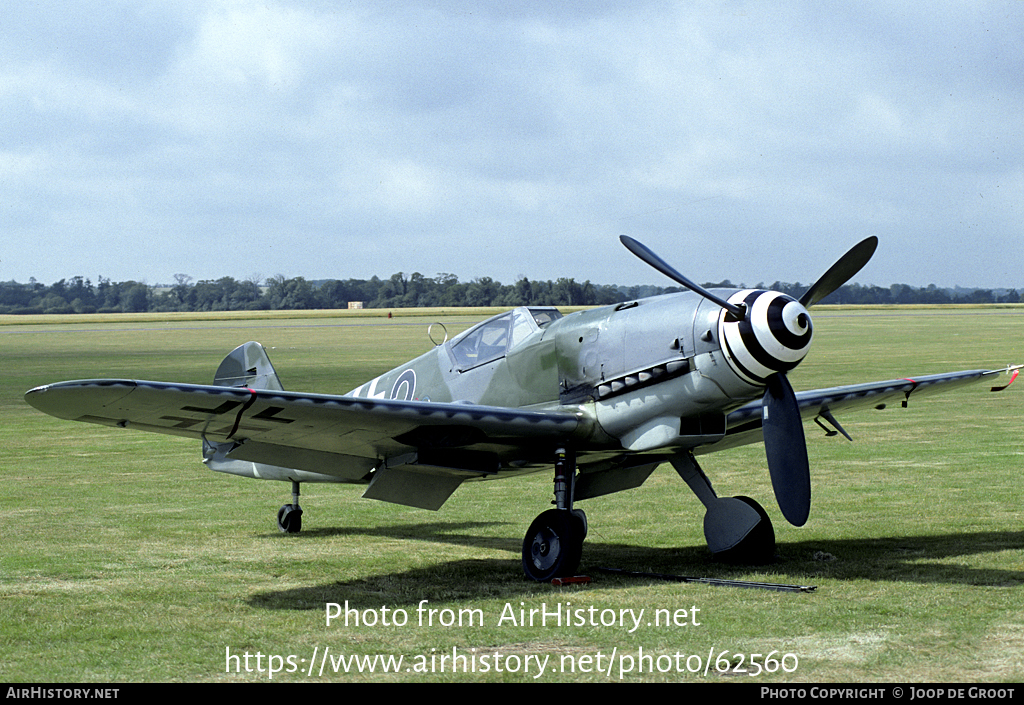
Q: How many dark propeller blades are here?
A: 3